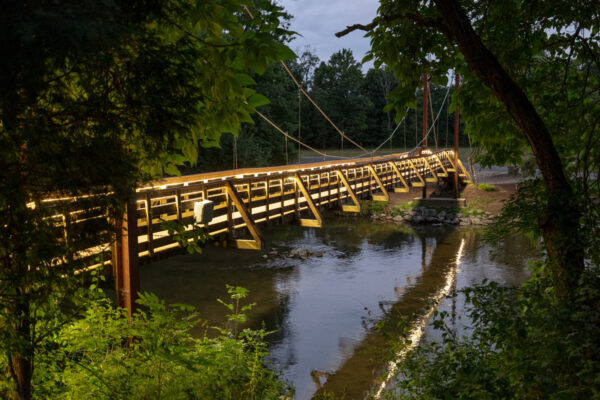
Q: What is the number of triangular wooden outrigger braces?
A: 11